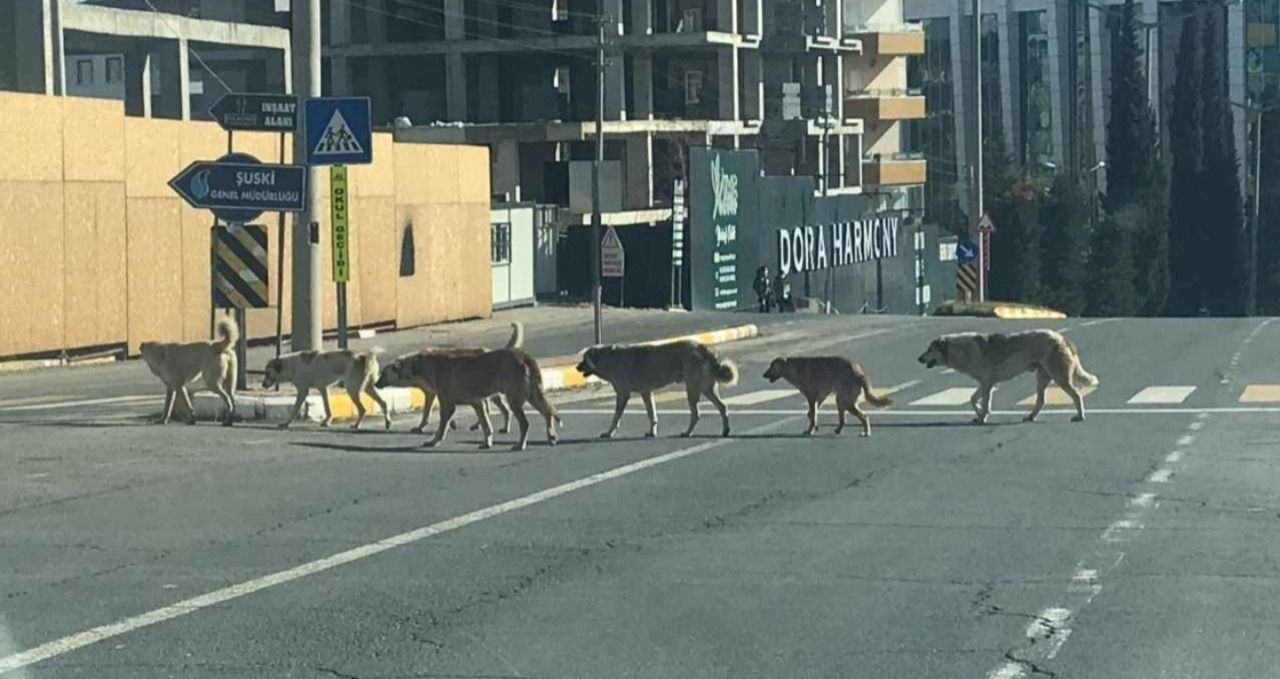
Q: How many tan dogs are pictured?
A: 3